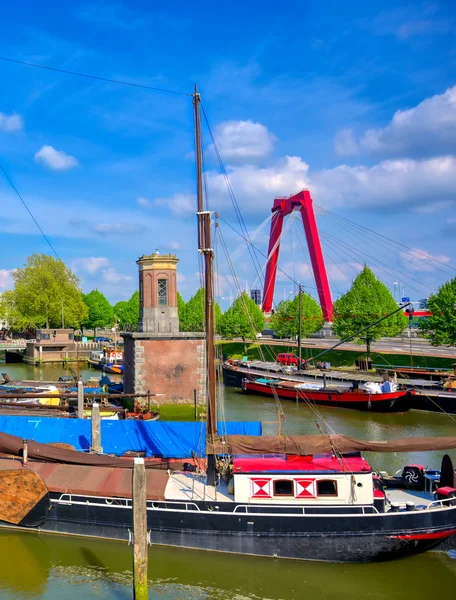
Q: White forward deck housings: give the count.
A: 1